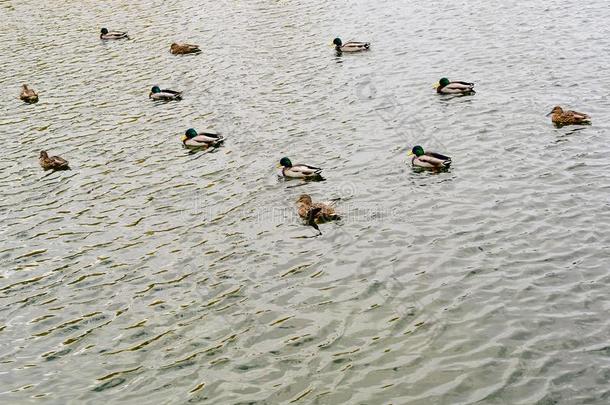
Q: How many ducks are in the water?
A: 12